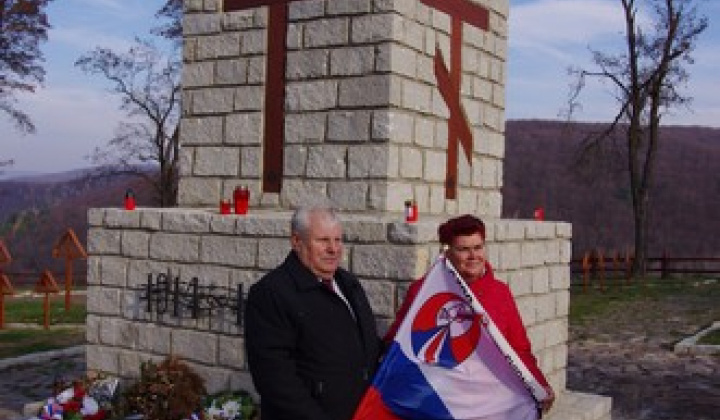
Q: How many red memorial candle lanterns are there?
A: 5